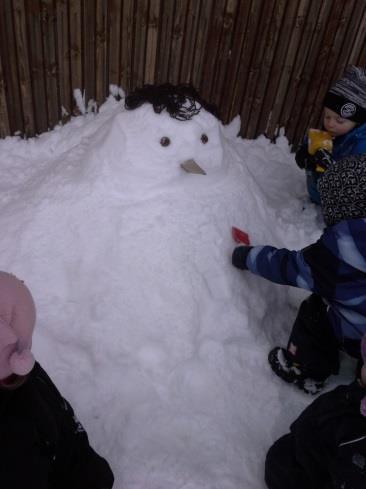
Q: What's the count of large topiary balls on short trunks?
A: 0